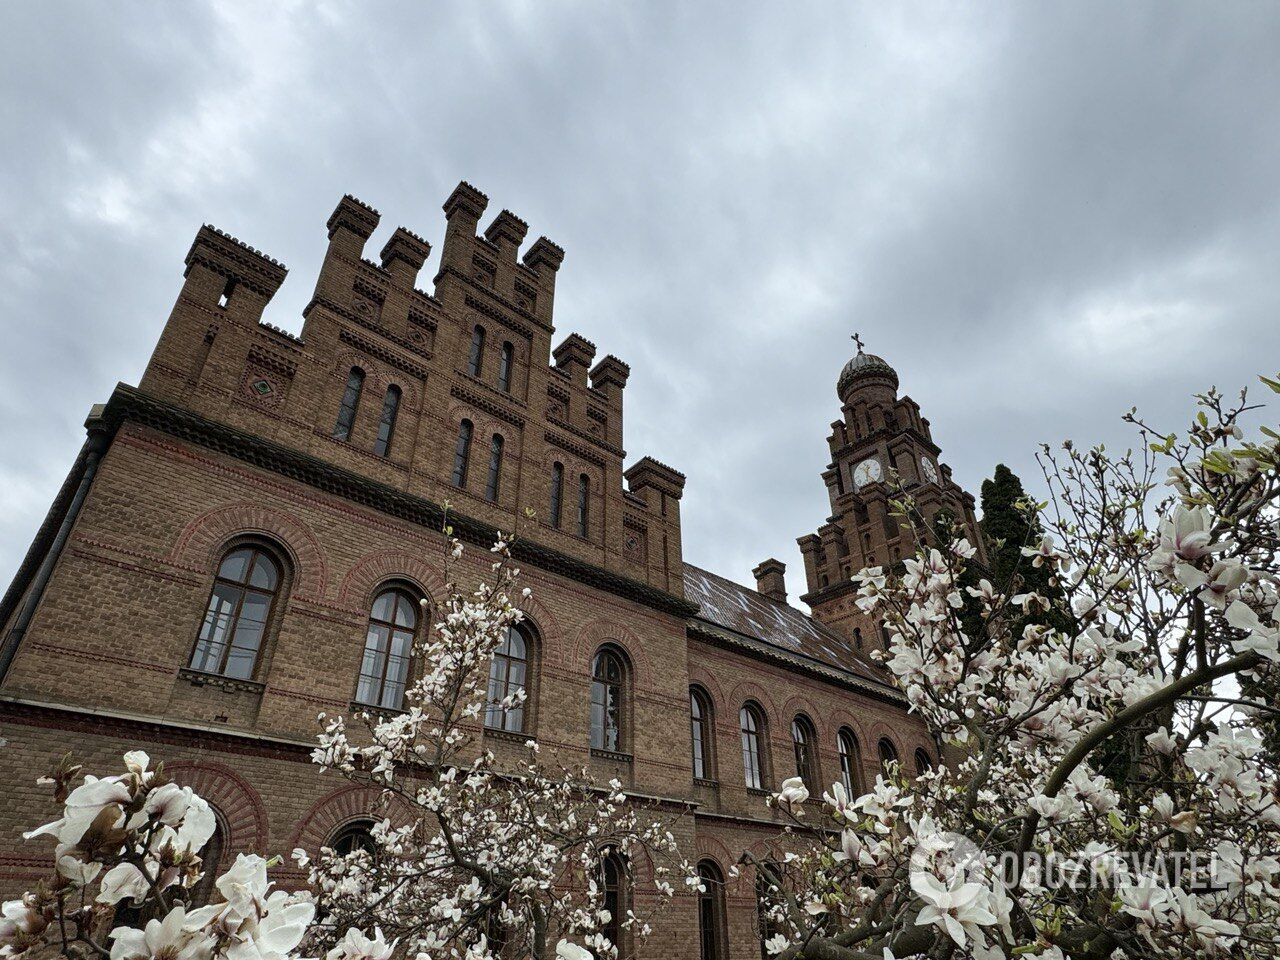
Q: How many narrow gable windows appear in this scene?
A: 8